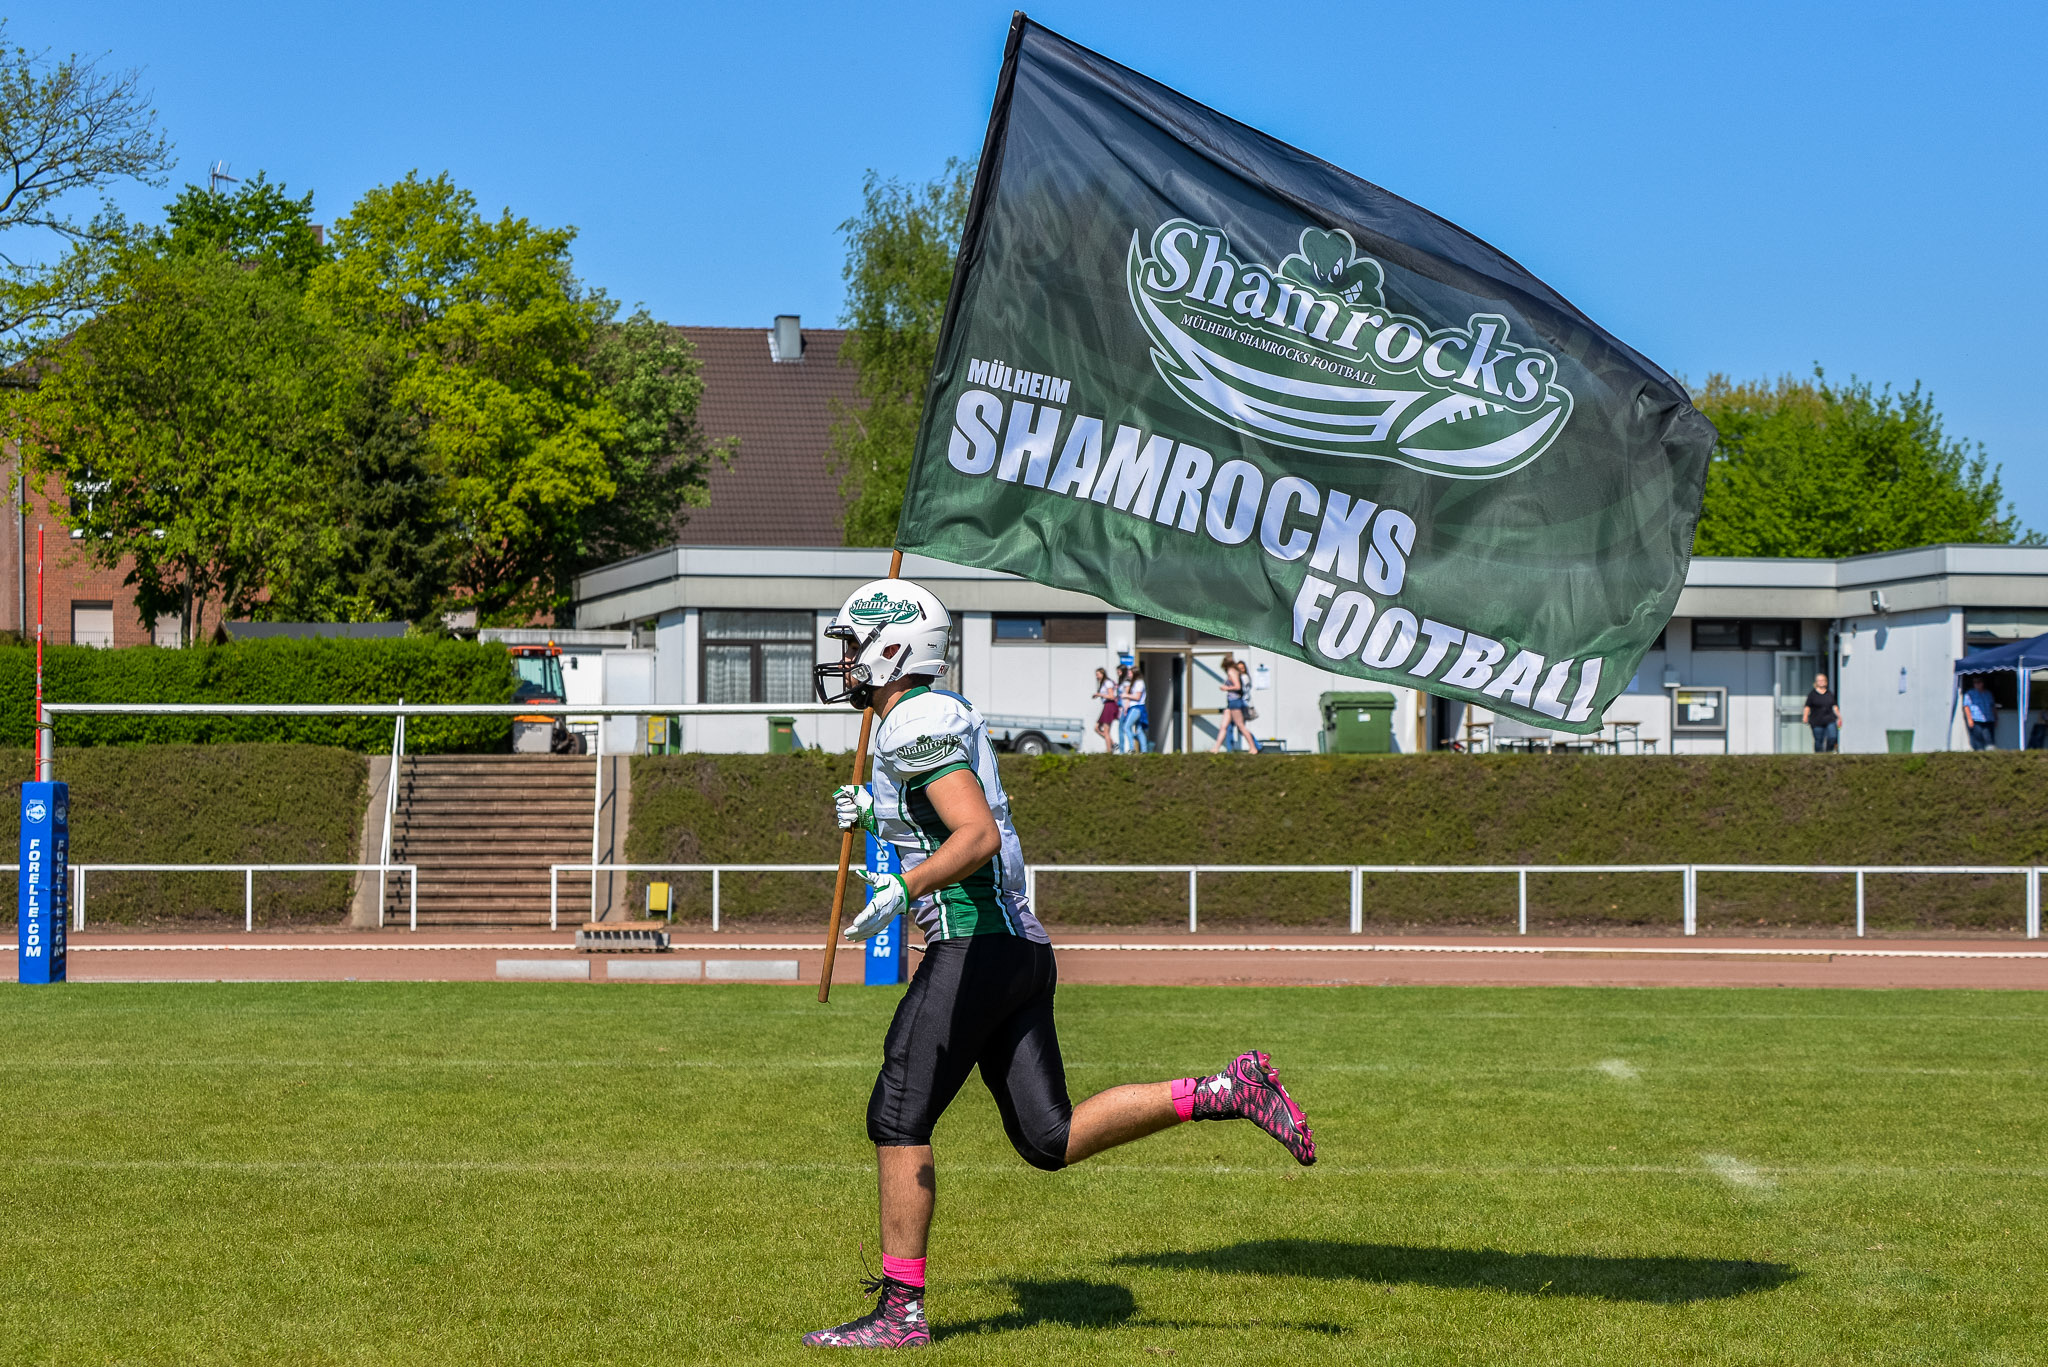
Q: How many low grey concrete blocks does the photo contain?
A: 3